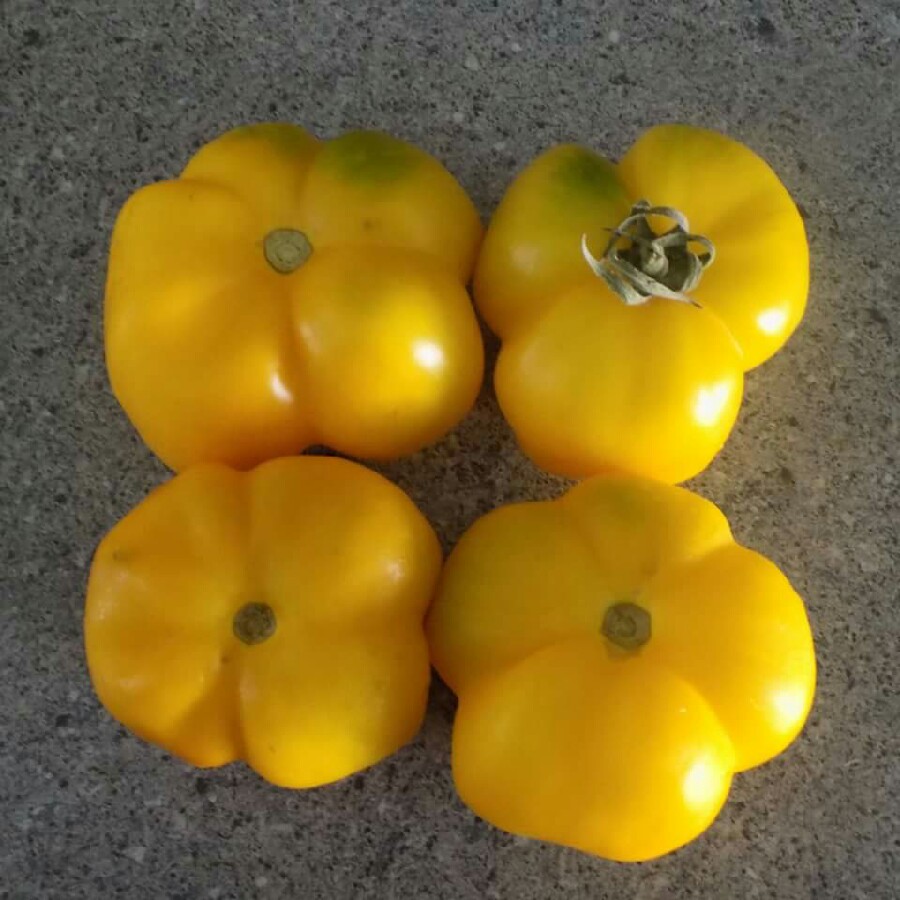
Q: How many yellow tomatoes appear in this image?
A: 4